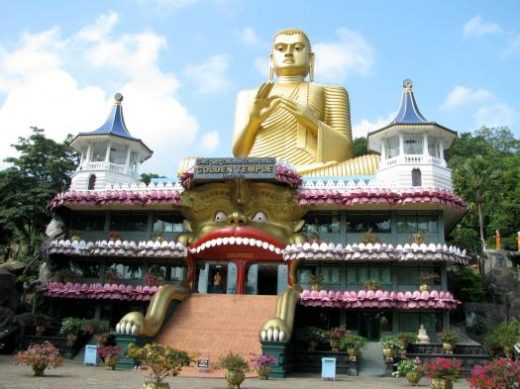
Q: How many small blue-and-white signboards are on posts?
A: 2